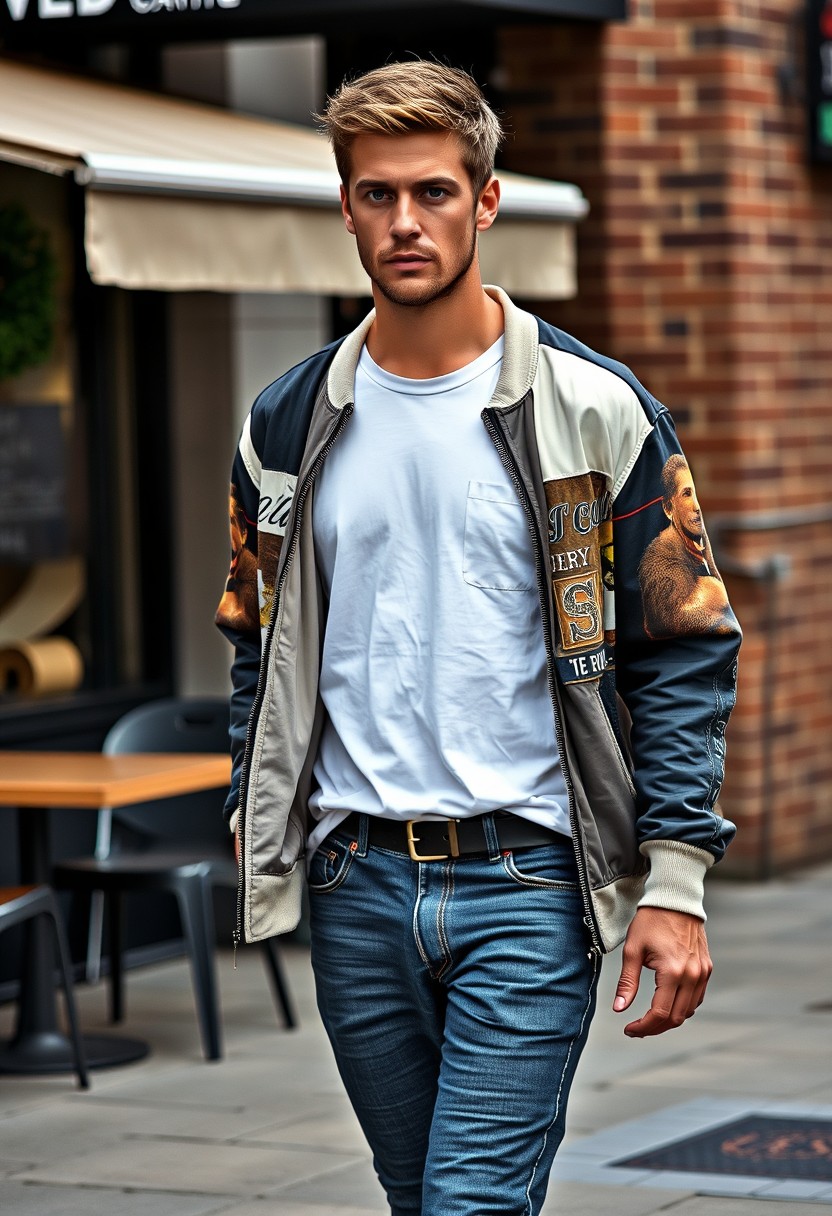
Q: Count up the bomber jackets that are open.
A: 1